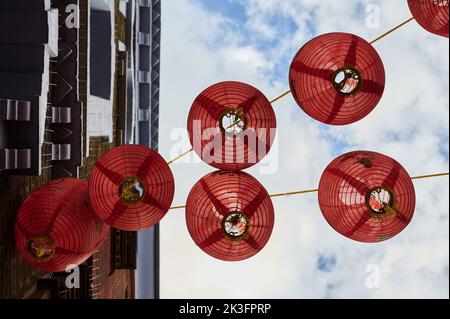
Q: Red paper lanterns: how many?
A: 7